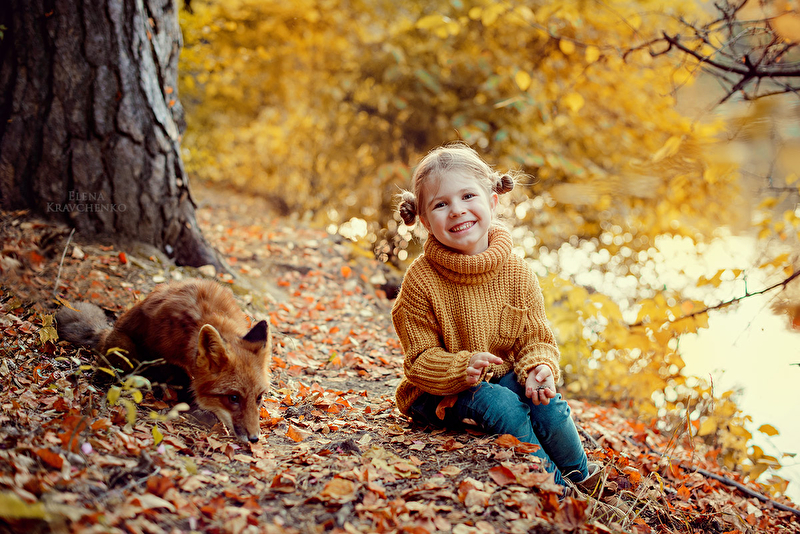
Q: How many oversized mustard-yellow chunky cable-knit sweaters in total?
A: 1